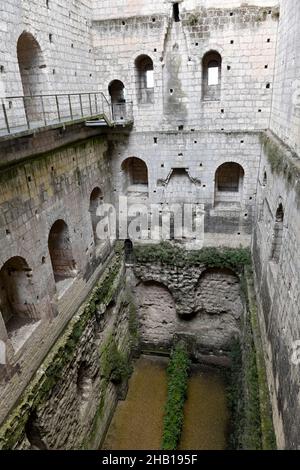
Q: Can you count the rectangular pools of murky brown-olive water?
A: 2